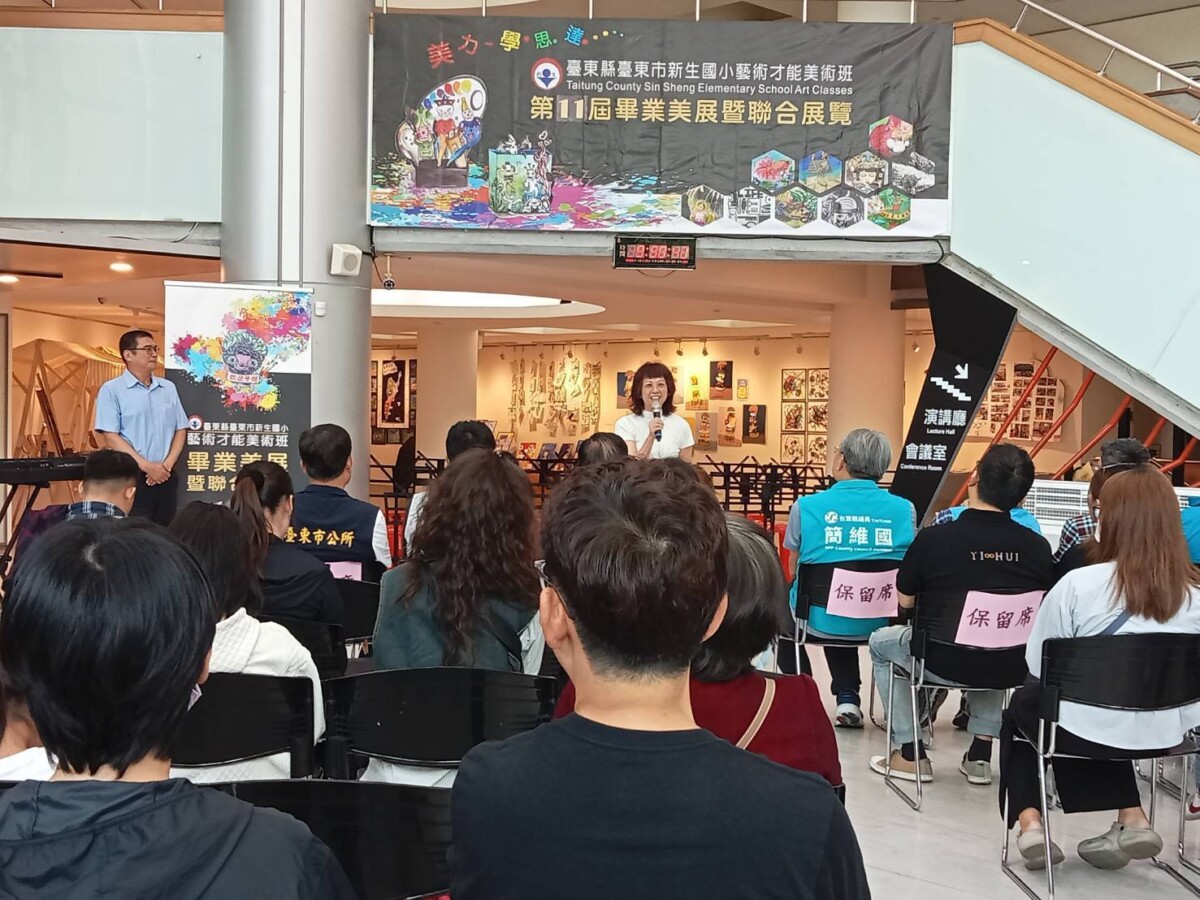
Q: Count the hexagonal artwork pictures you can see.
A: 10